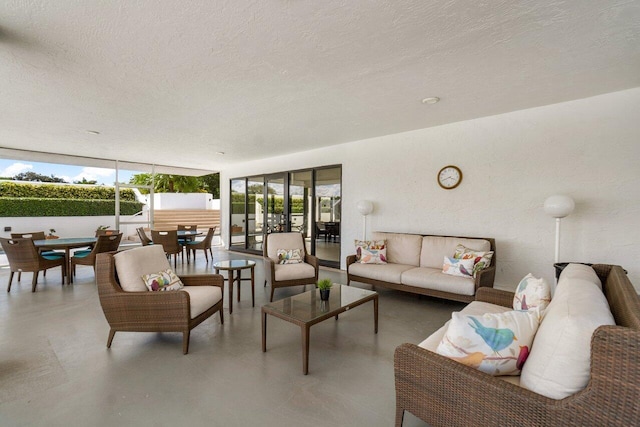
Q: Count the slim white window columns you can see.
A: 2